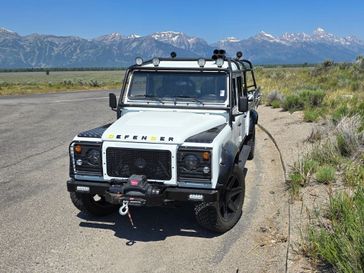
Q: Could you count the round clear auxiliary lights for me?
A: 4